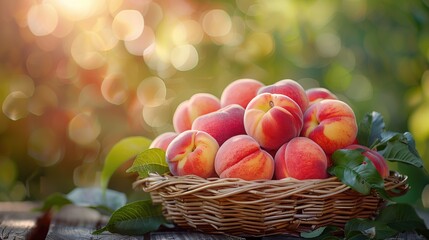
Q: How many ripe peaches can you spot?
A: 12